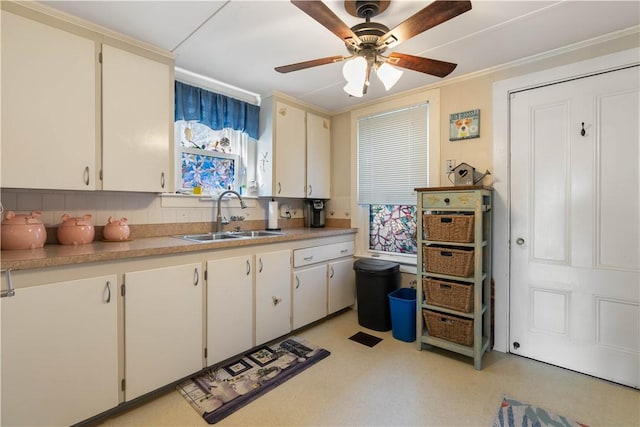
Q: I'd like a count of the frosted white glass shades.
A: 3